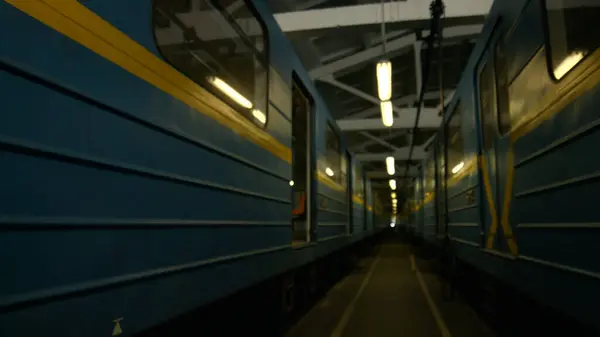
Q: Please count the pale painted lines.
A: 2